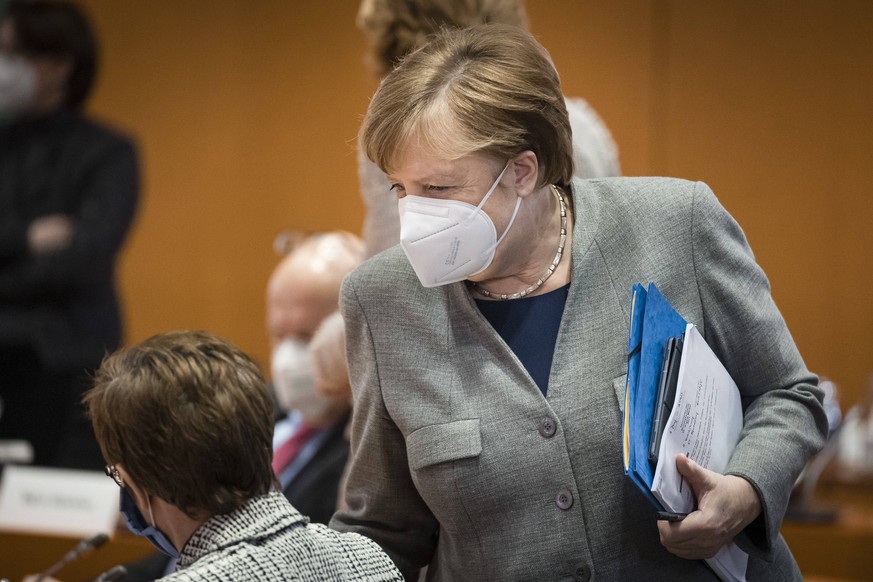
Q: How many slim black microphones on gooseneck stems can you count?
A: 2